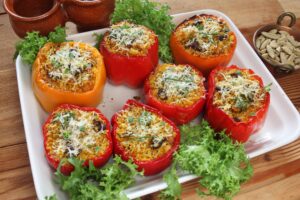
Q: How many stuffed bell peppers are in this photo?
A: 7